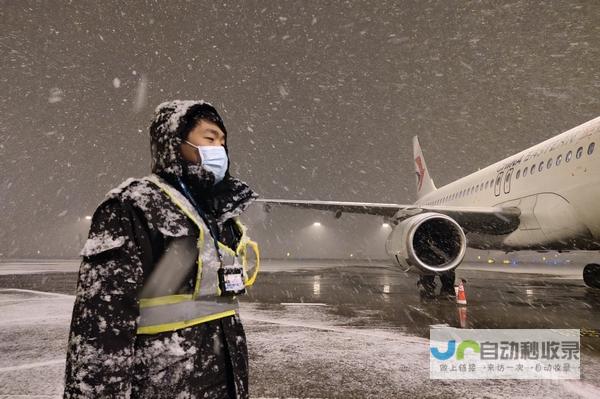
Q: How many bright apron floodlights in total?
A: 3